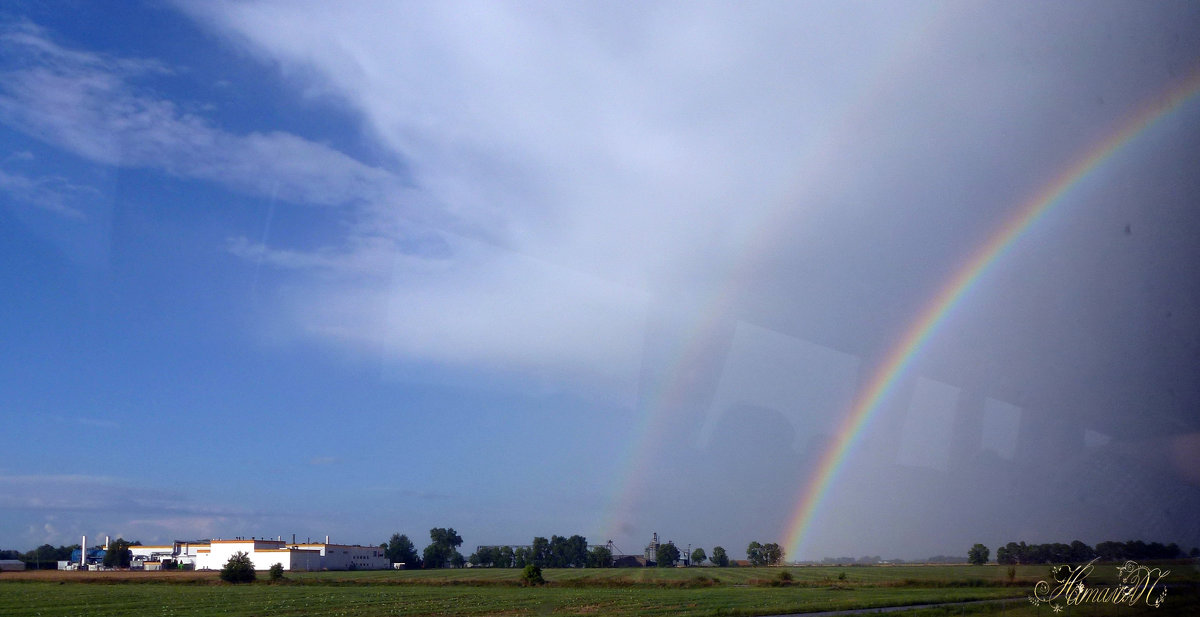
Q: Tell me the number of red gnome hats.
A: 0